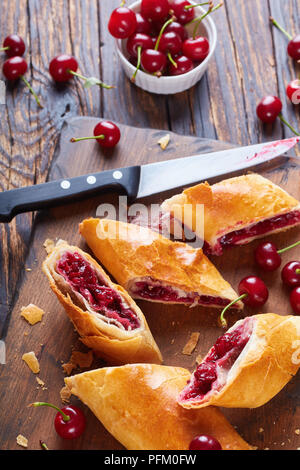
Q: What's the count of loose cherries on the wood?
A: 13